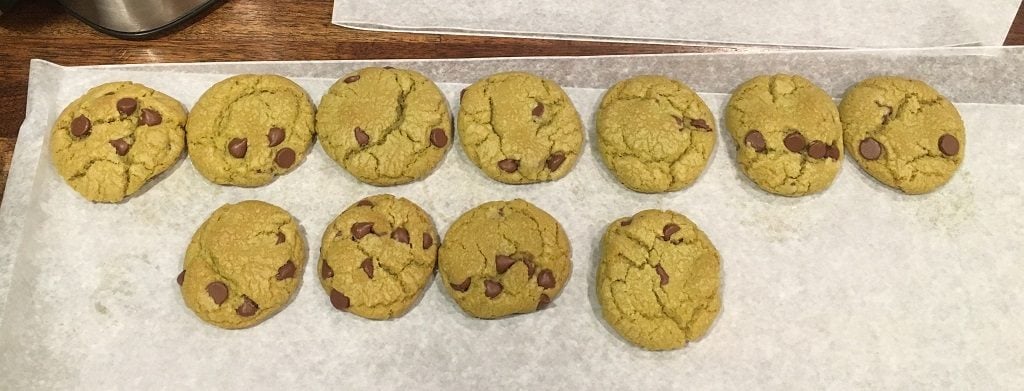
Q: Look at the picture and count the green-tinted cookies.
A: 11